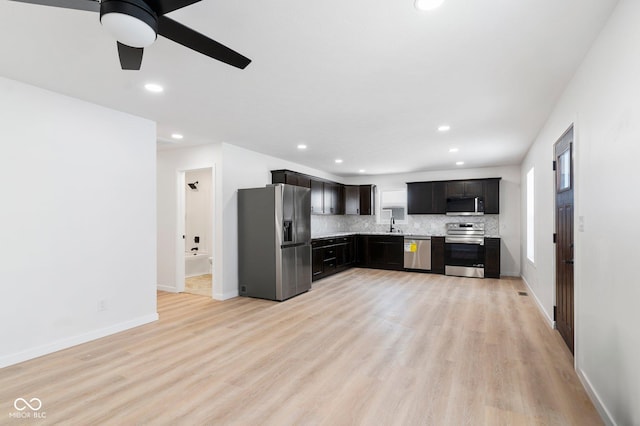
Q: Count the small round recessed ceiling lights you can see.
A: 9